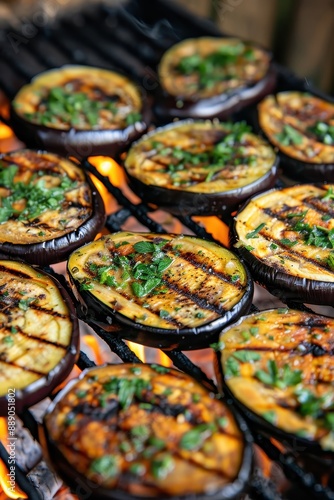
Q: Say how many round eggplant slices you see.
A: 10